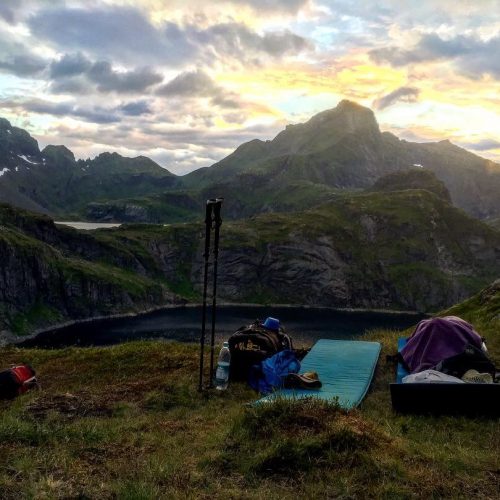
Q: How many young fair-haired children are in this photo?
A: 0